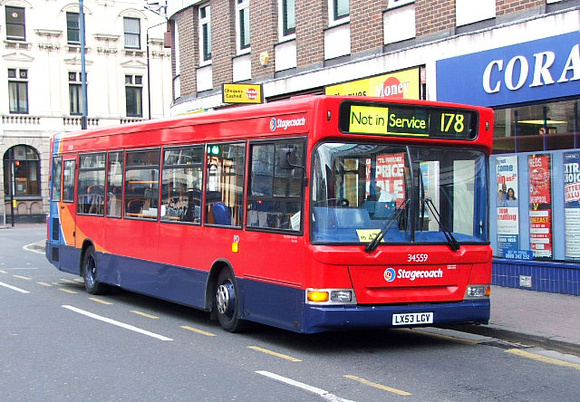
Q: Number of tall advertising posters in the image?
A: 3